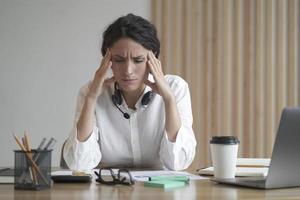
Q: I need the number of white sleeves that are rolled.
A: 2